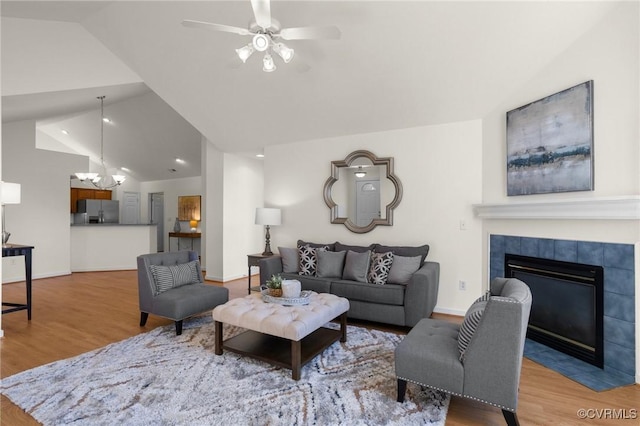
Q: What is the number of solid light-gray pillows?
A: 4